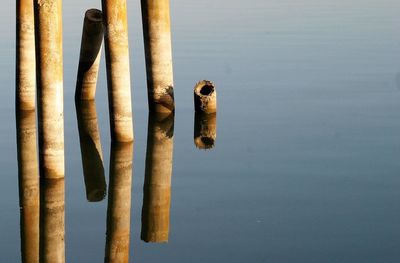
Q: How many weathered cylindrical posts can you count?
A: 6